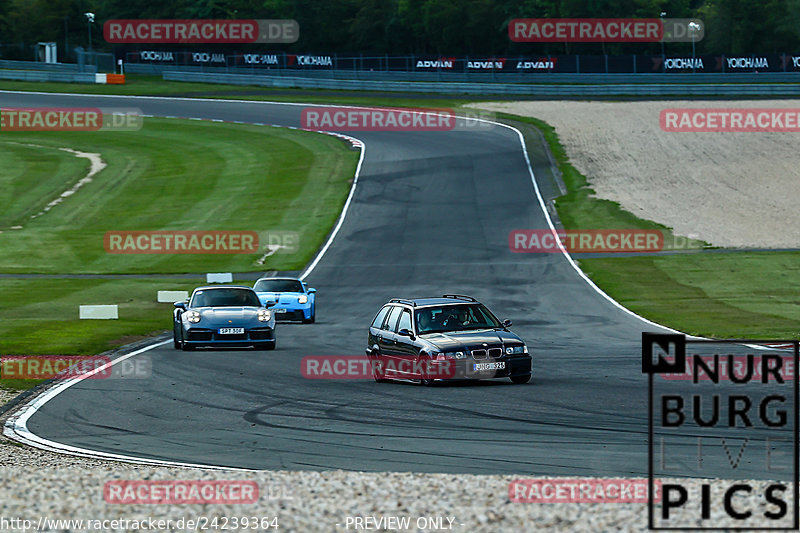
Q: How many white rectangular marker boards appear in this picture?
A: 3